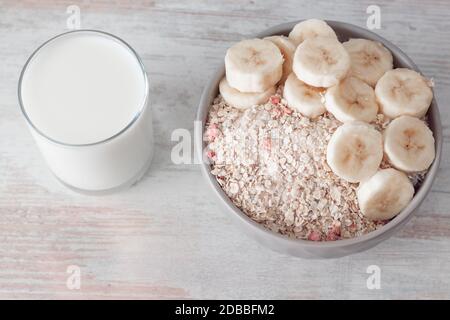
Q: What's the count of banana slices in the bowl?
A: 12